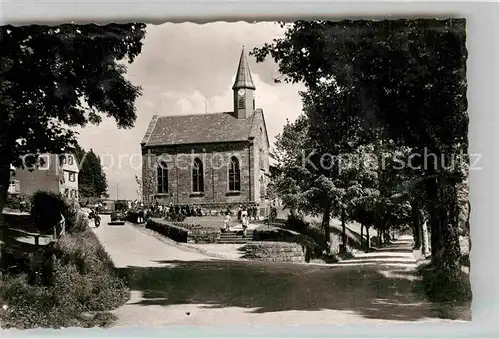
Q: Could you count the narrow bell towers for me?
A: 1